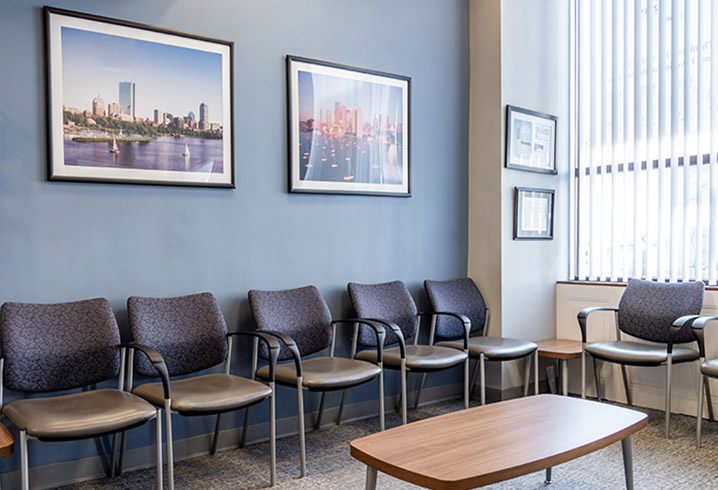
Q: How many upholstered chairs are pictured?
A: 7